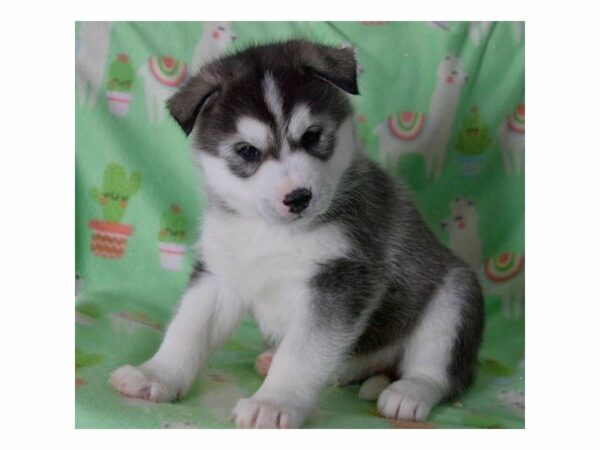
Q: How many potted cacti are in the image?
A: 4